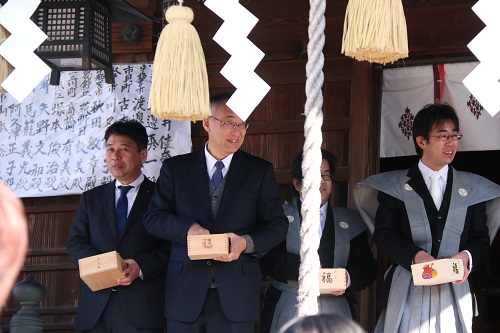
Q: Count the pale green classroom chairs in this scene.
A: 0